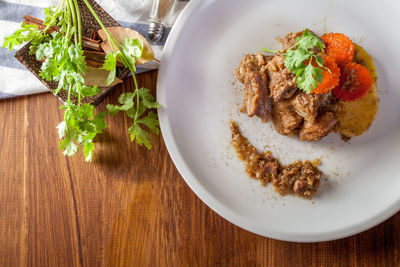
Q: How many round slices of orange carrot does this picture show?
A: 3